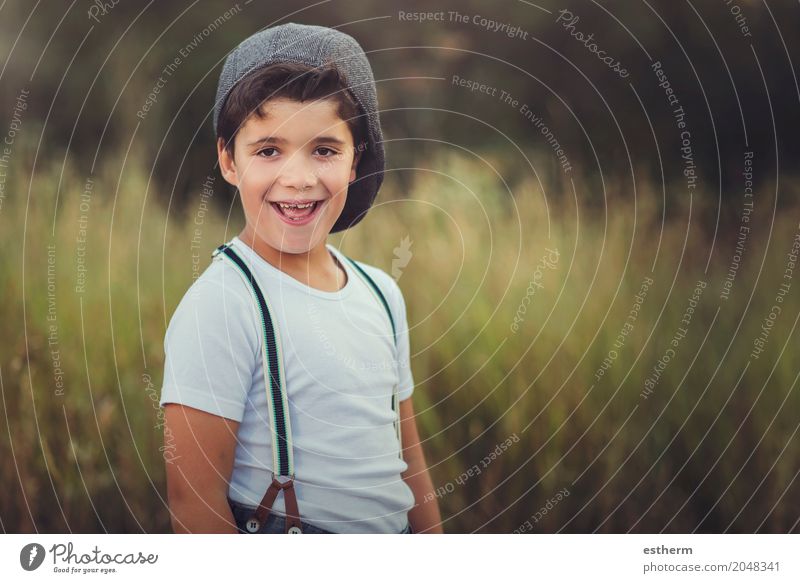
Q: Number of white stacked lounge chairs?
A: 0